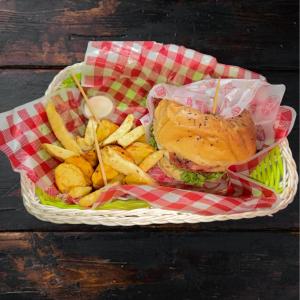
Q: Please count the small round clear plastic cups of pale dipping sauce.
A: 1